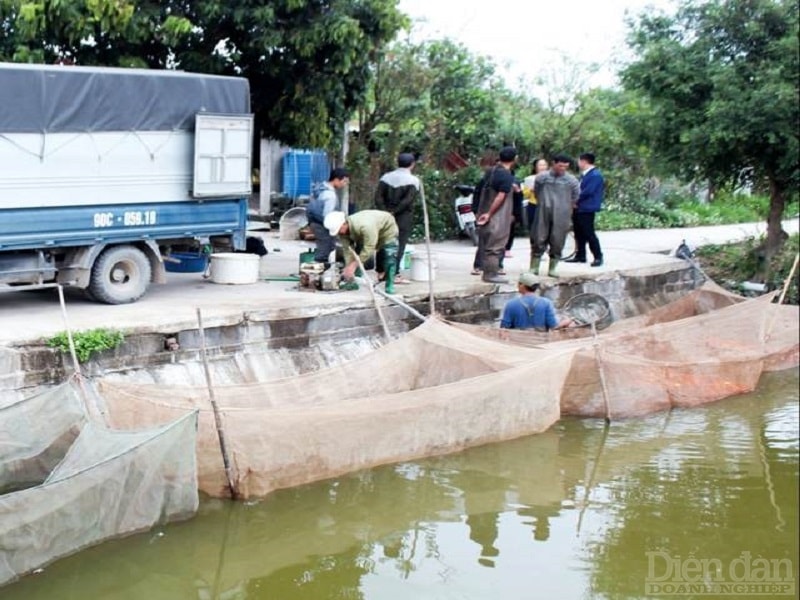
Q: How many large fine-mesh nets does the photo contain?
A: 3